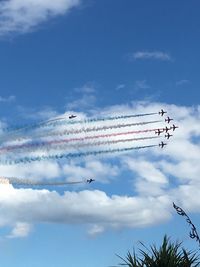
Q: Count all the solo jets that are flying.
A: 2